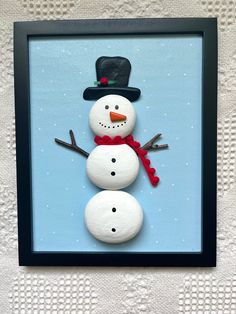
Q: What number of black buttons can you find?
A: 4